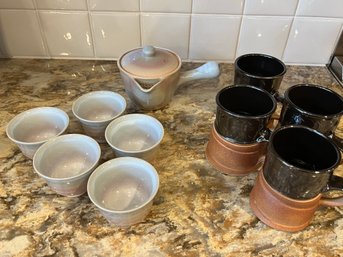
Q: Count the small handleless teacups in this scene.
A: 5